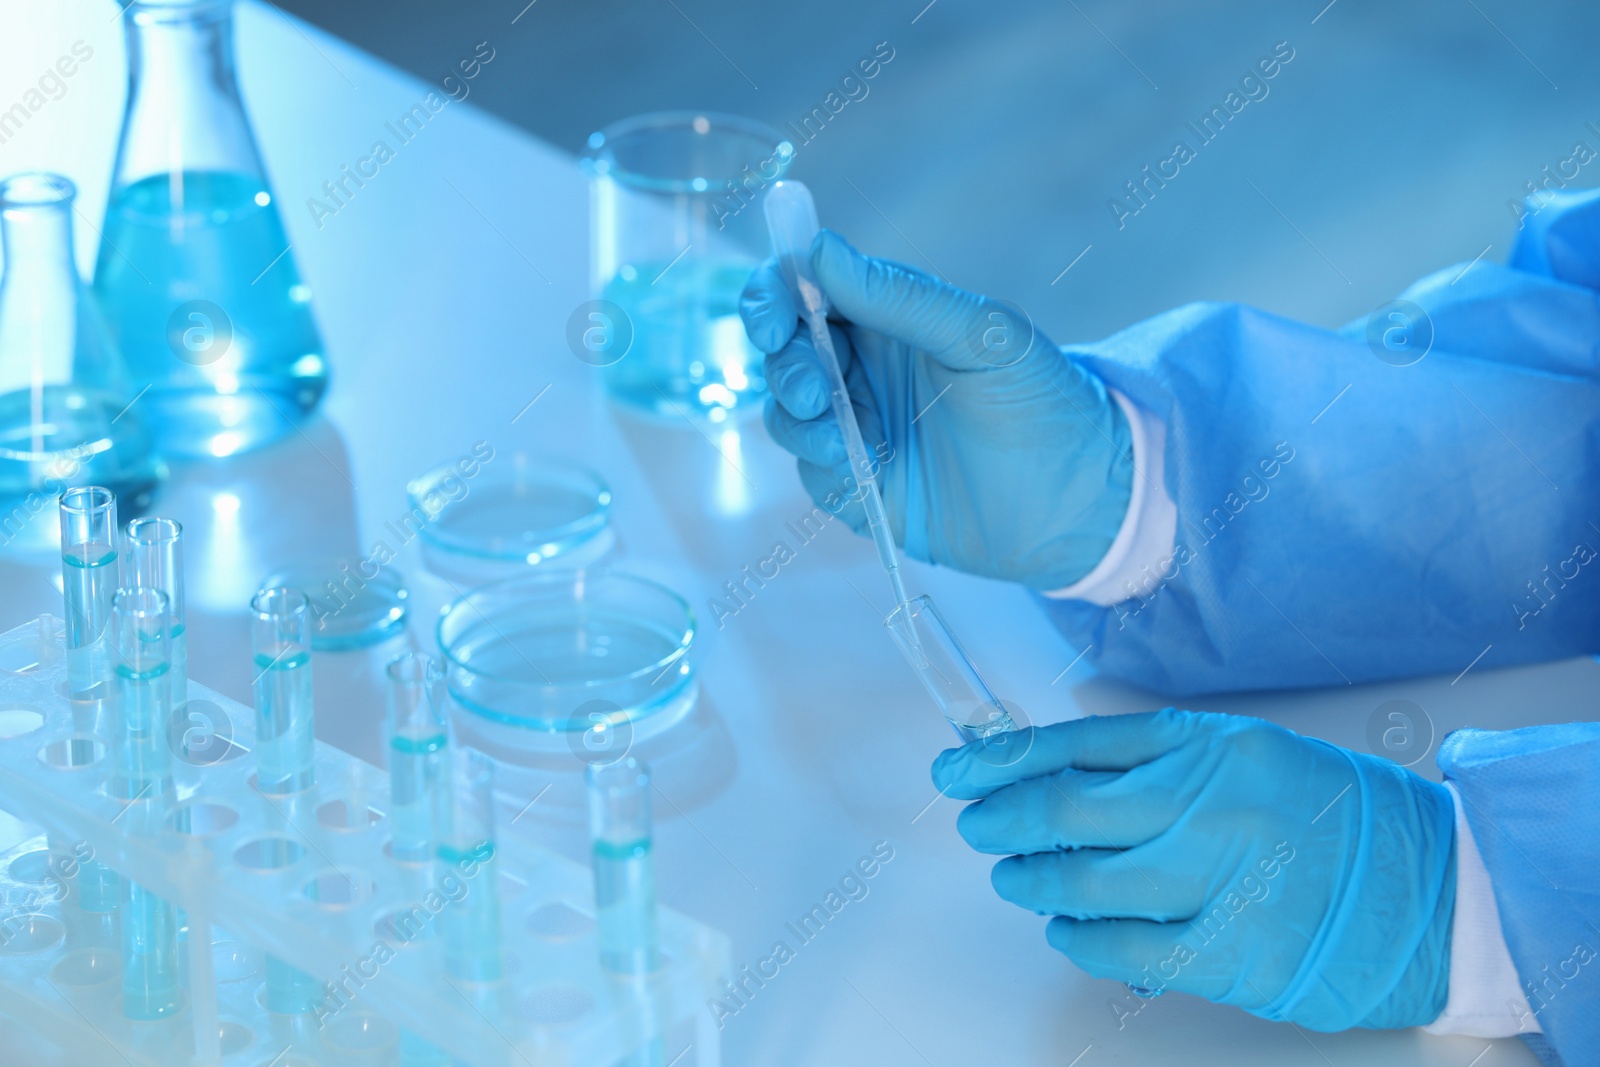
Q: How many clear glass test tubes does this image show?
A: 8